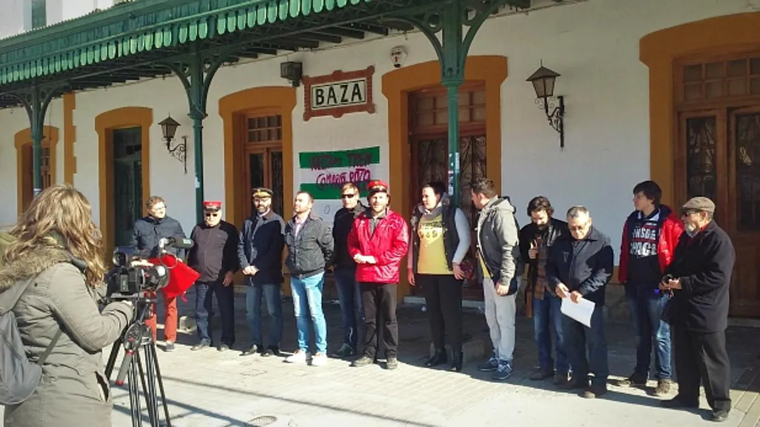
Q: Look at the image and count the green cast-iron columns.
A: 3